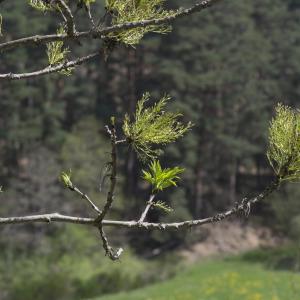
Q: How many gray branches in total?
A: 3